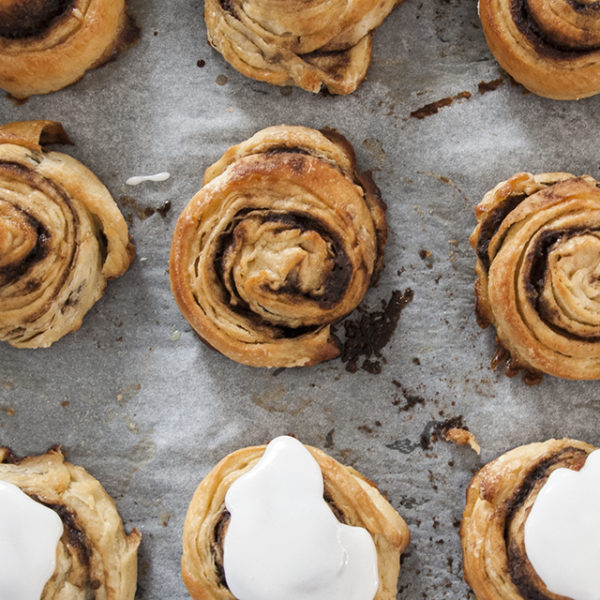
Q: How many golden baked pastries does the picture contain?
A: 9